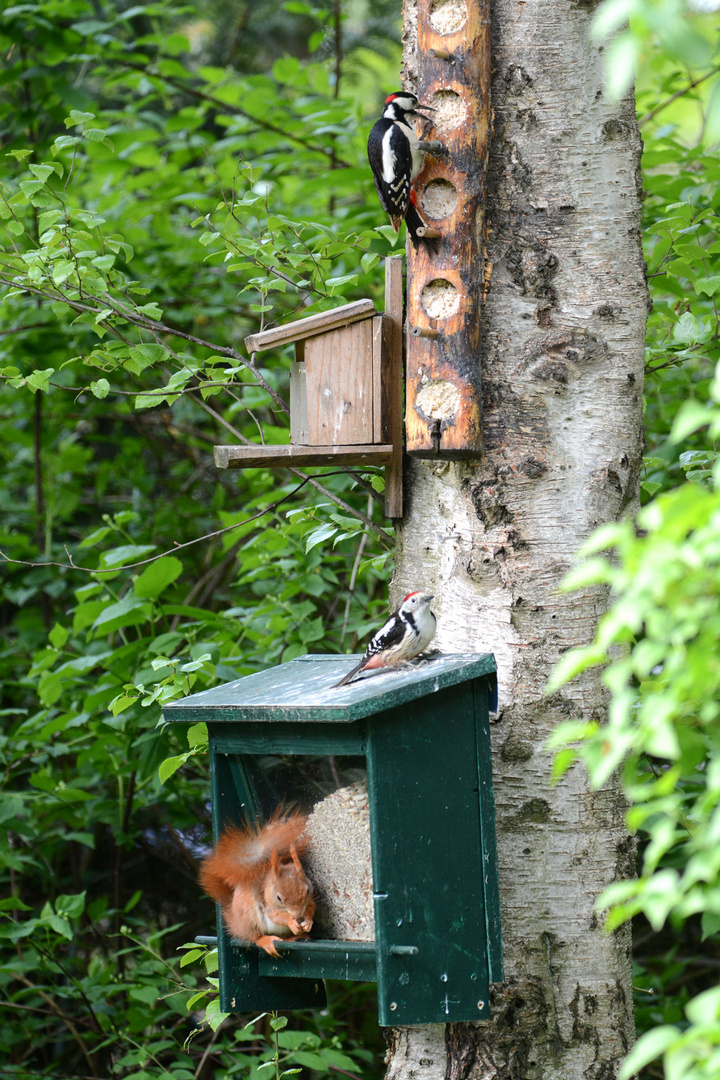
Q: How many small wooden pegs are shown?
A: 4